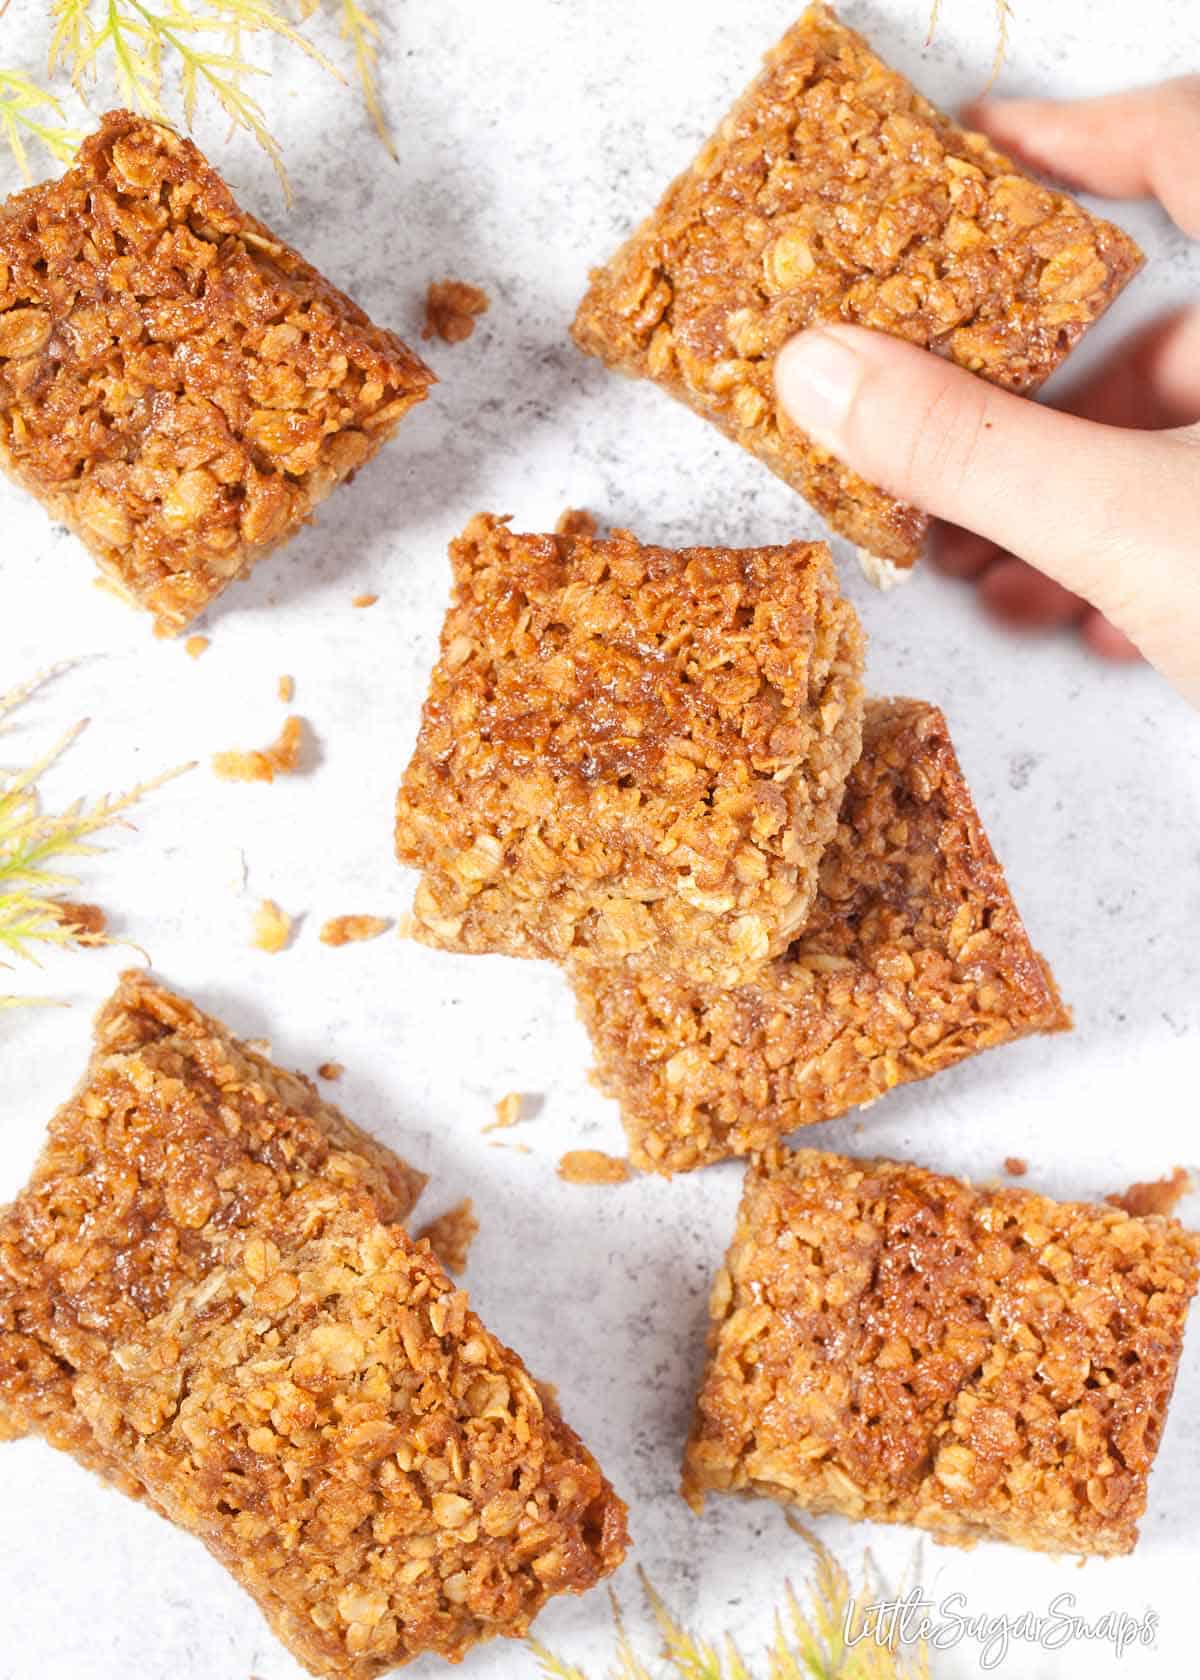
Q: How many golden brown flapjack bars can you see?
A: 7